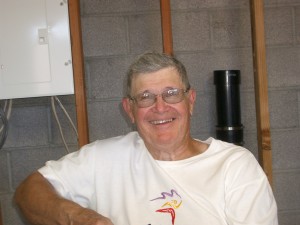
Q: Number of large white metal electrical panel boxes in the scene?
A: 1